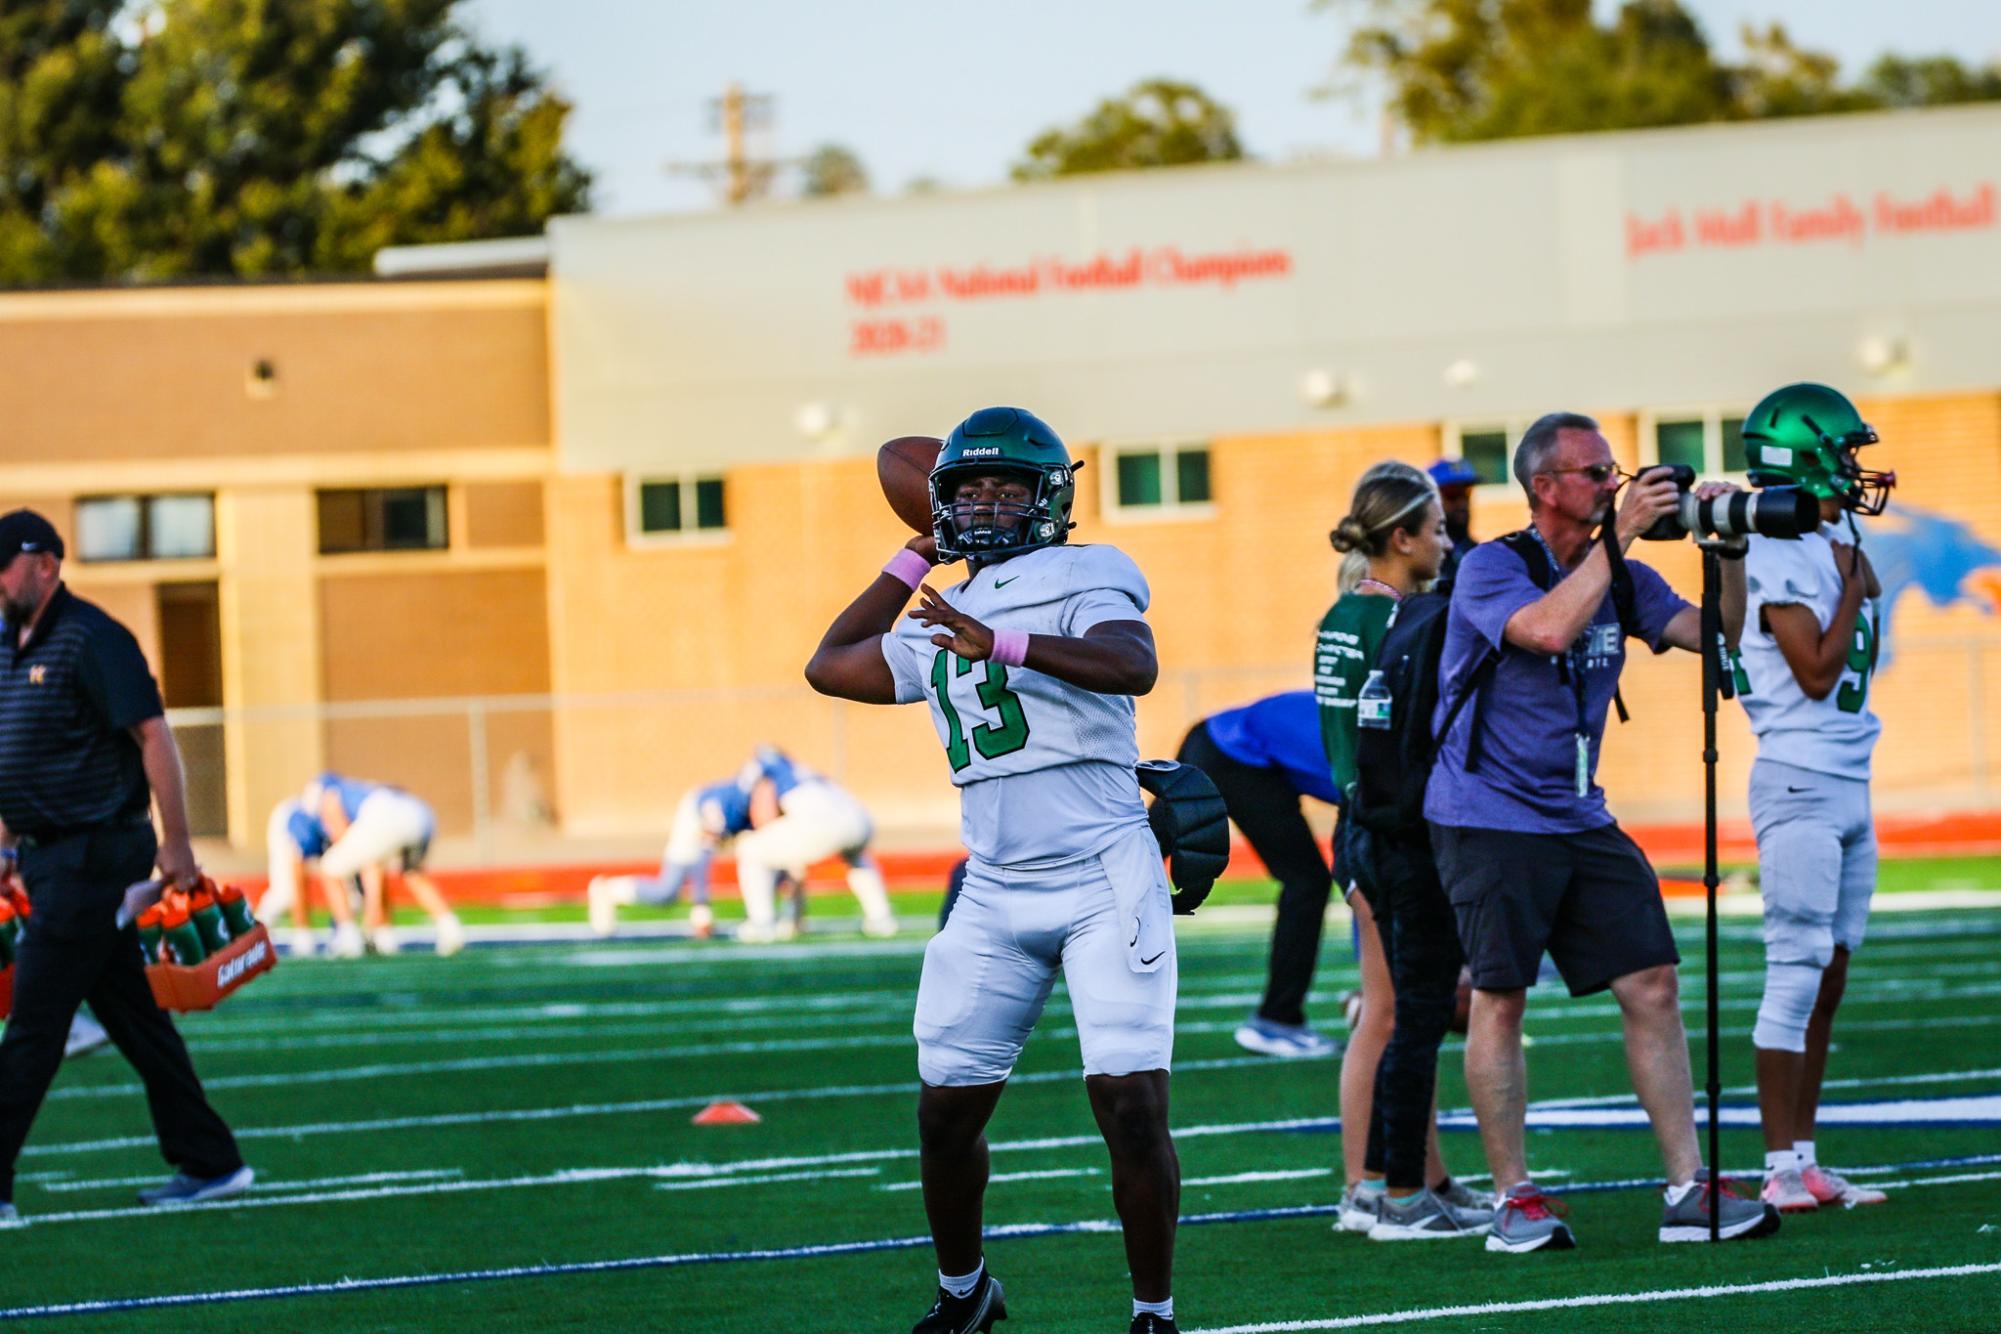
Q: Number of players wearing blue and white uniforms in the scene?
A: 4